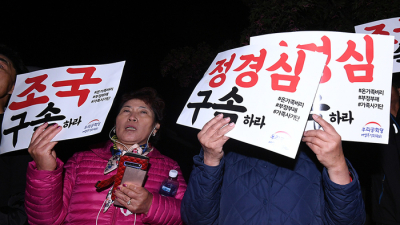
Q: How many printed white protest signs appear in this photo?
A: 4